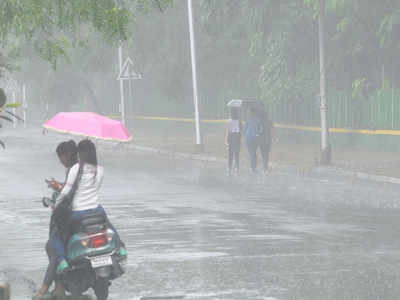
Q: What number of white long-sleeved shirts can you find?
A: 1